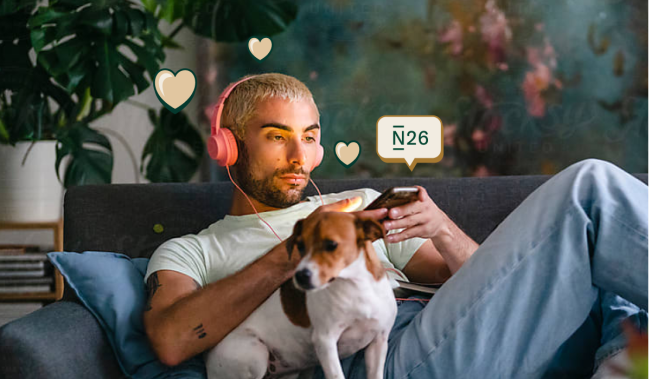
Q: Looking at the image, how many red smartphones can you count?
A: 0